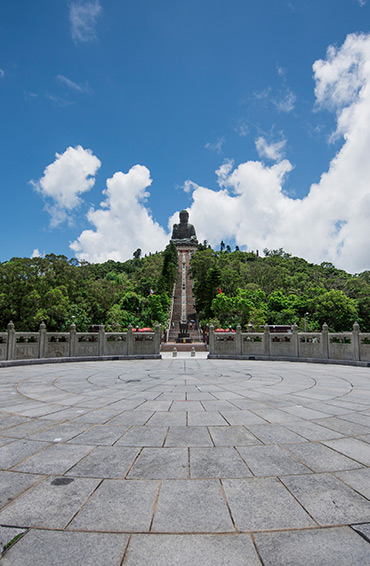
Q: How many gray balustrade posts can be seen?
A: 12